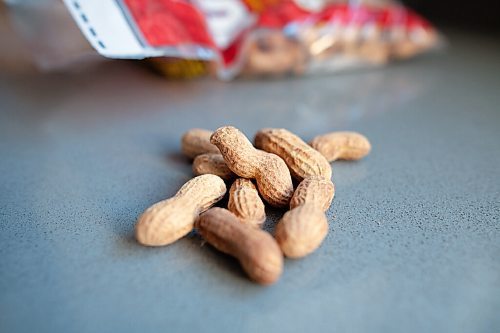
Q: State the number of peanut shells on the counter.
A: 9